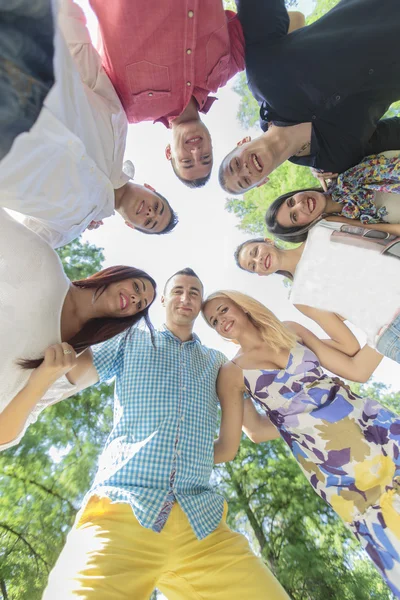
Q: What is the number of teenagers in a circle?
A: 8